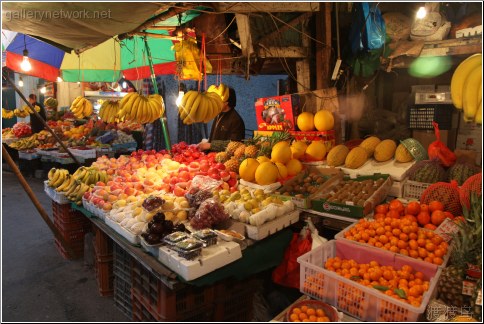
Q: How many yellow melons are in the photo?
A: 15